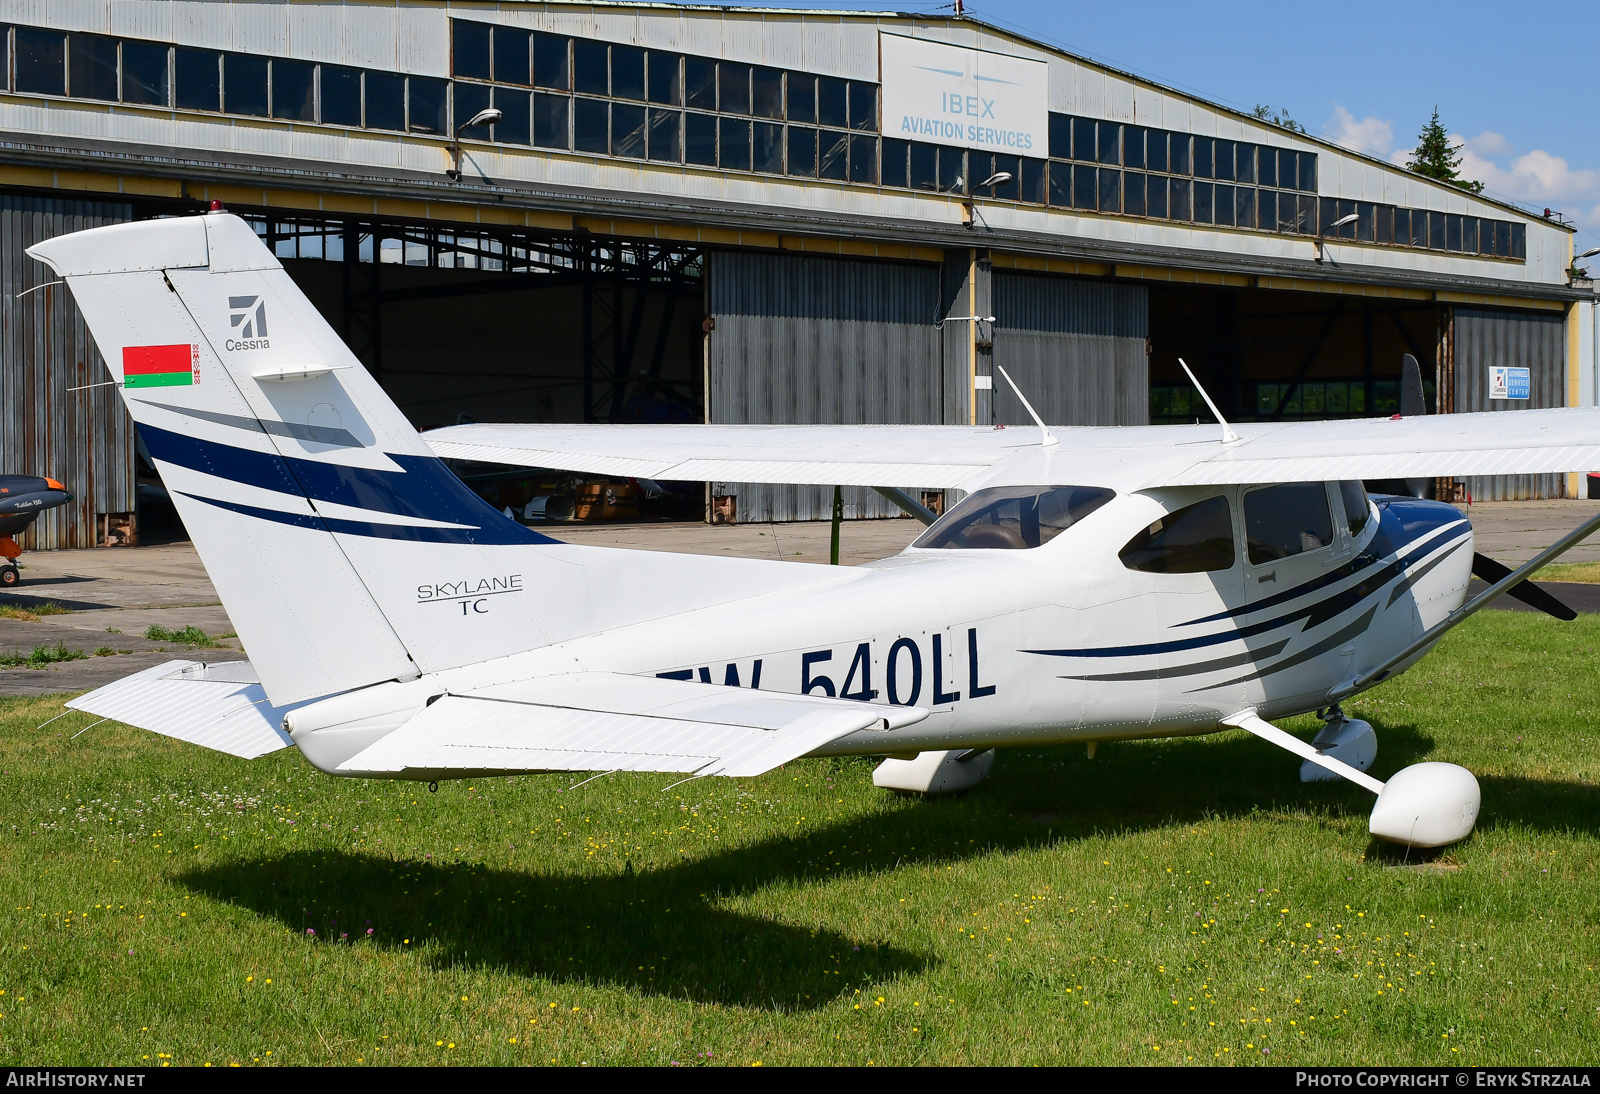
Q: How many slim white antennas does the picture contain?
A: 2